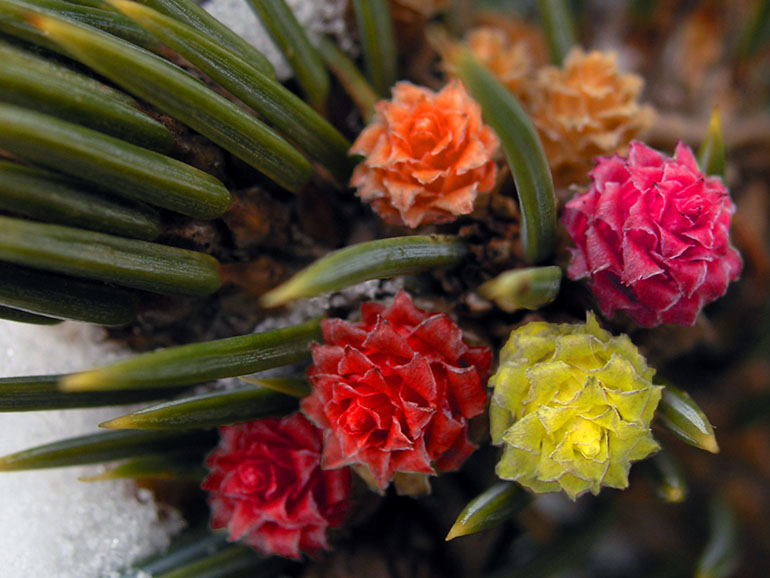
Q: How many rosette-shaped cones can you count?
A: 7